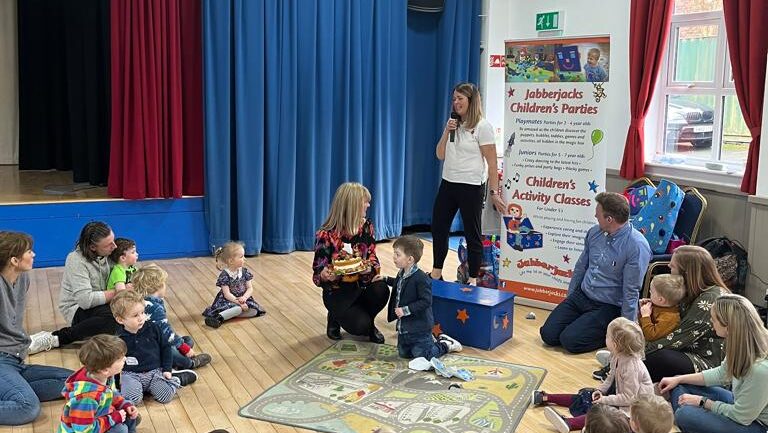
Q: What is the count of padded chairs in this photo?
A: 2